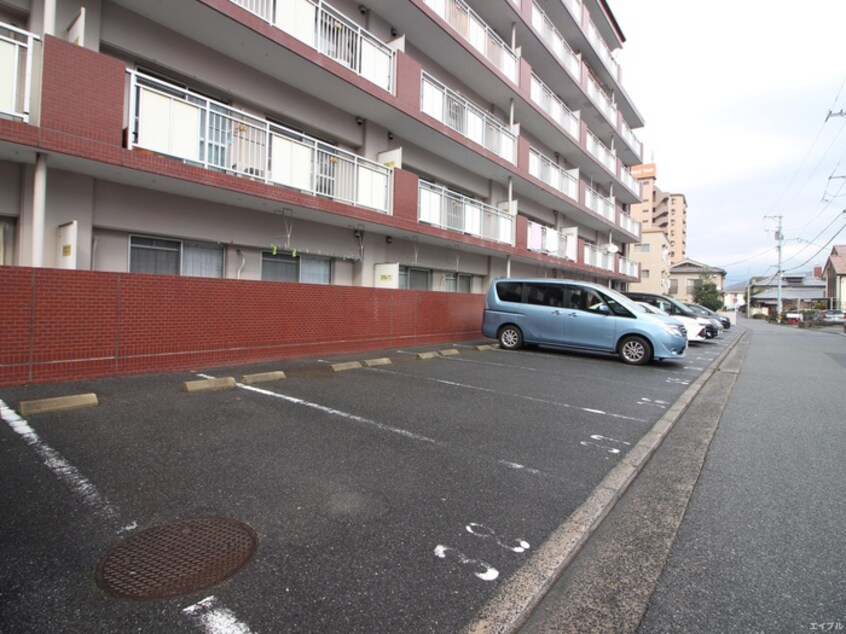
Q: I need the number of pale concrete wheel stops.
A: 9